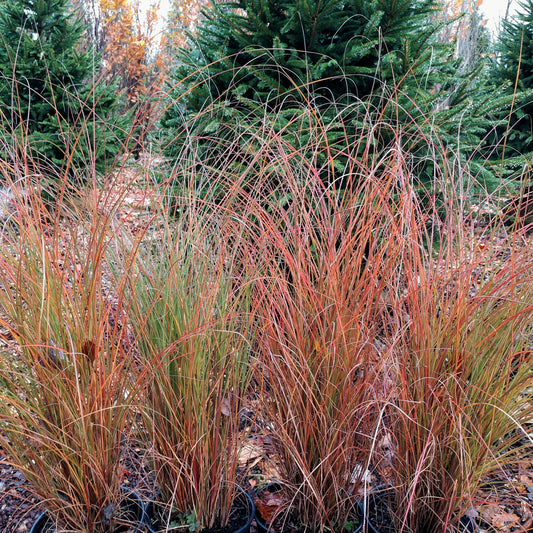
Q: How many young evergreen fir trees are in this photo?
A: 3